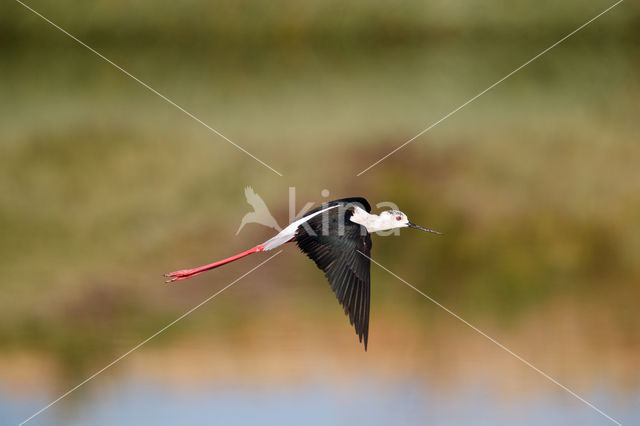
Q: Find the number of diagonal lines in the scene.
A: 4